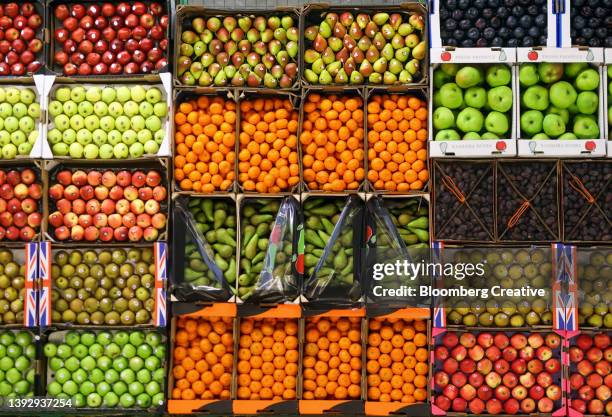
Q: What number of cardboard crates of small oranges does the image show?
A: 8